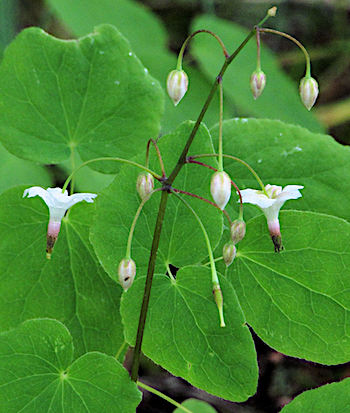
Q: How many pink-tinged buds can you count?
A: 8